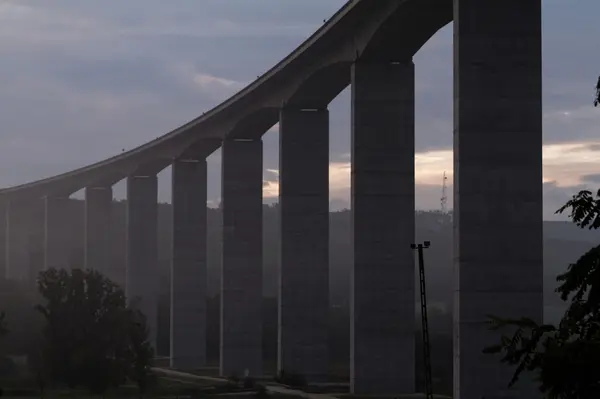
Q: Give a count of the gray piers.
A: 9